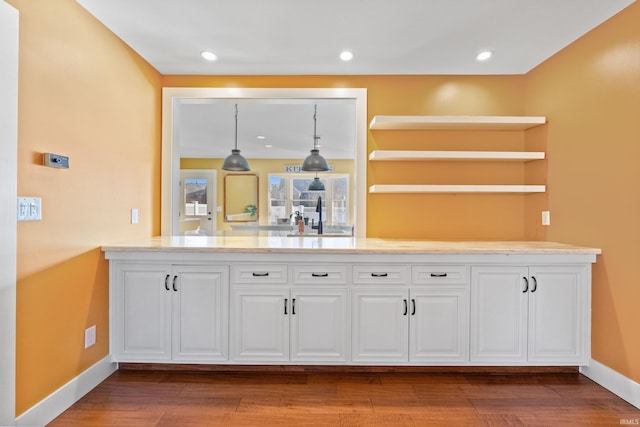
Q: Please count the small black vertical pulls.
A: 8